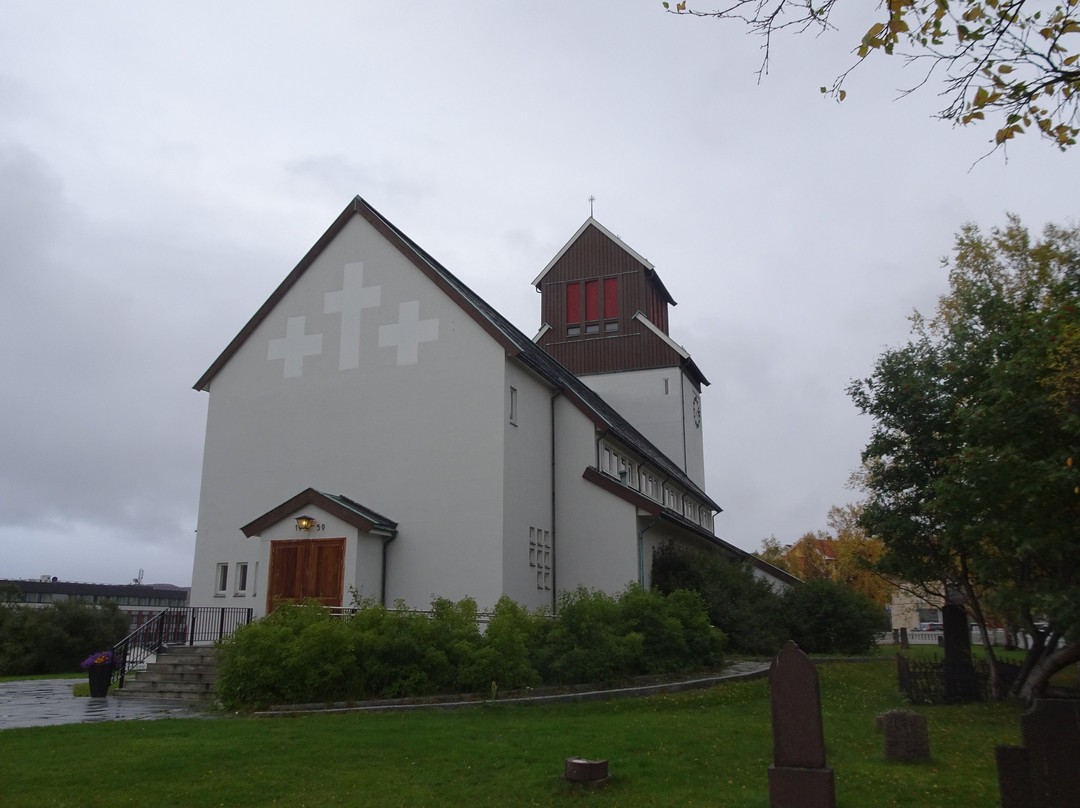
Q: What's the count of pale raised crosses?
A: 3